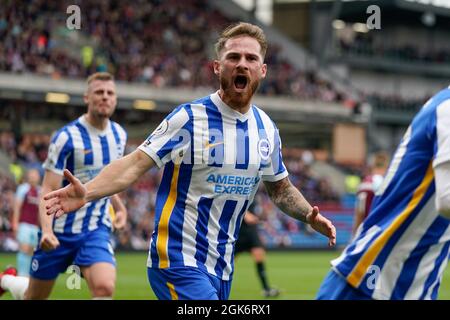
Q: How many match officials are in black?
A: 1